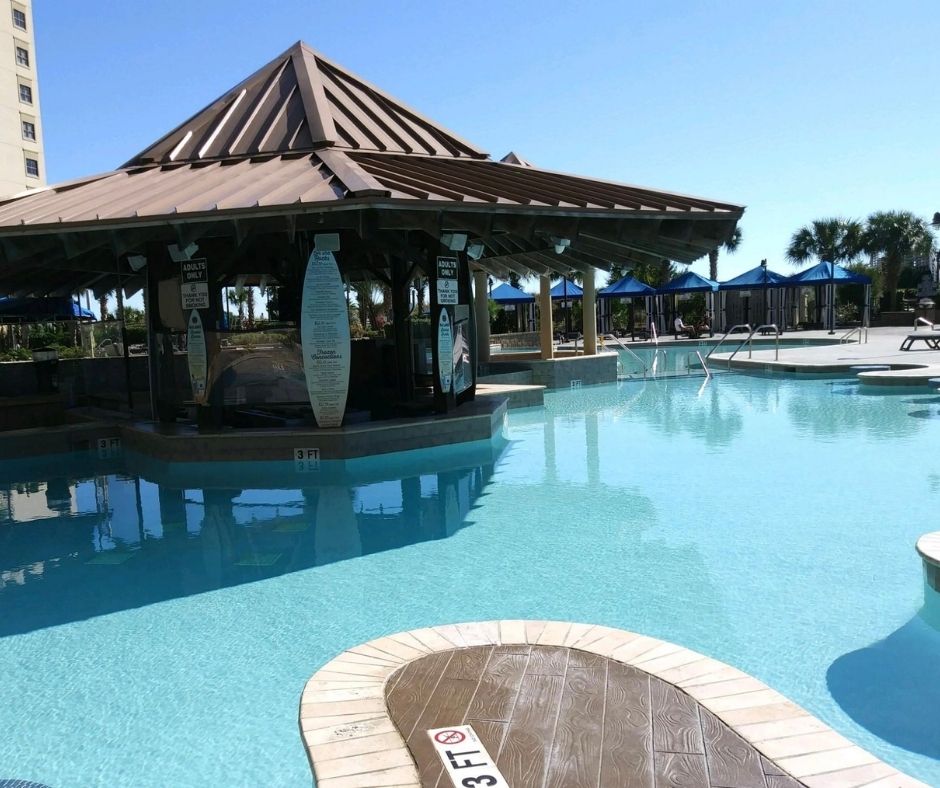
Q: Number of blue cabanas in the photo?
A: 6